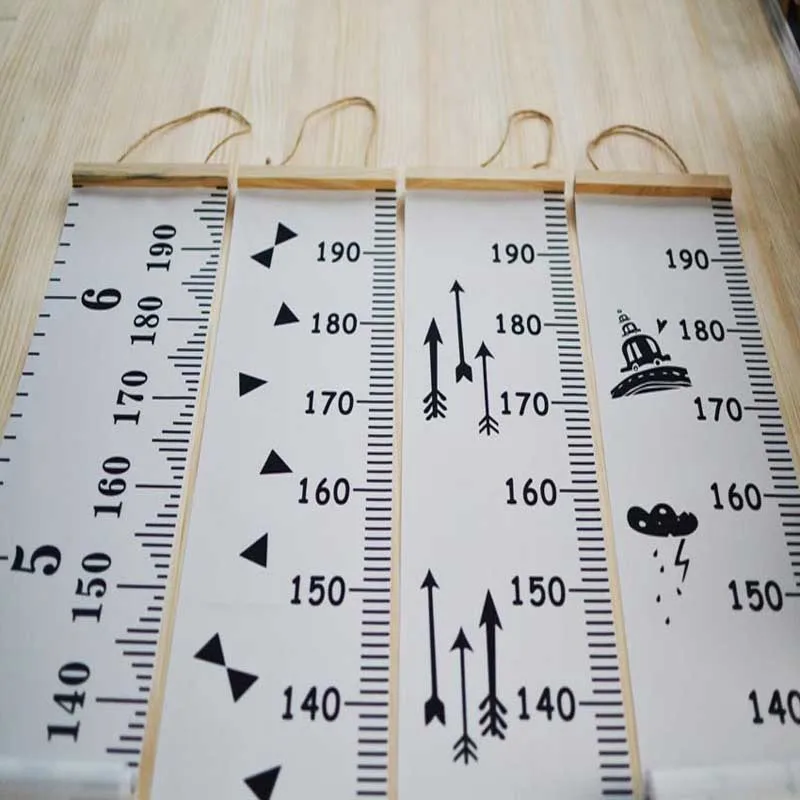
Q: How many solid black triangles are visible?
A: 9